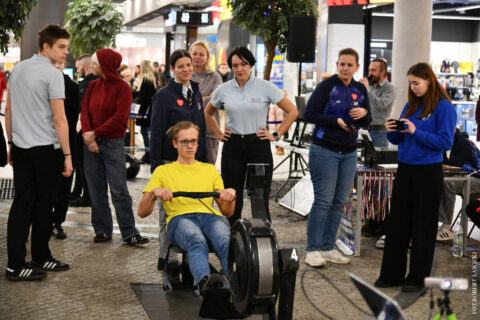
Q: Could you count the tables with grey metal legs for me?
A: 1